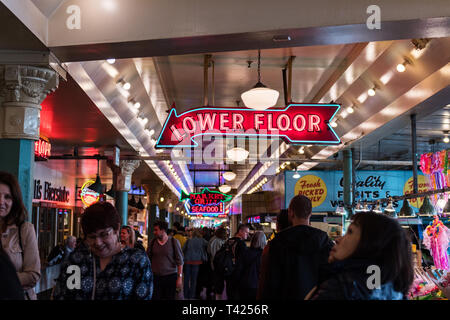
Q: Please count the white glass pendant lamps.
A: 4